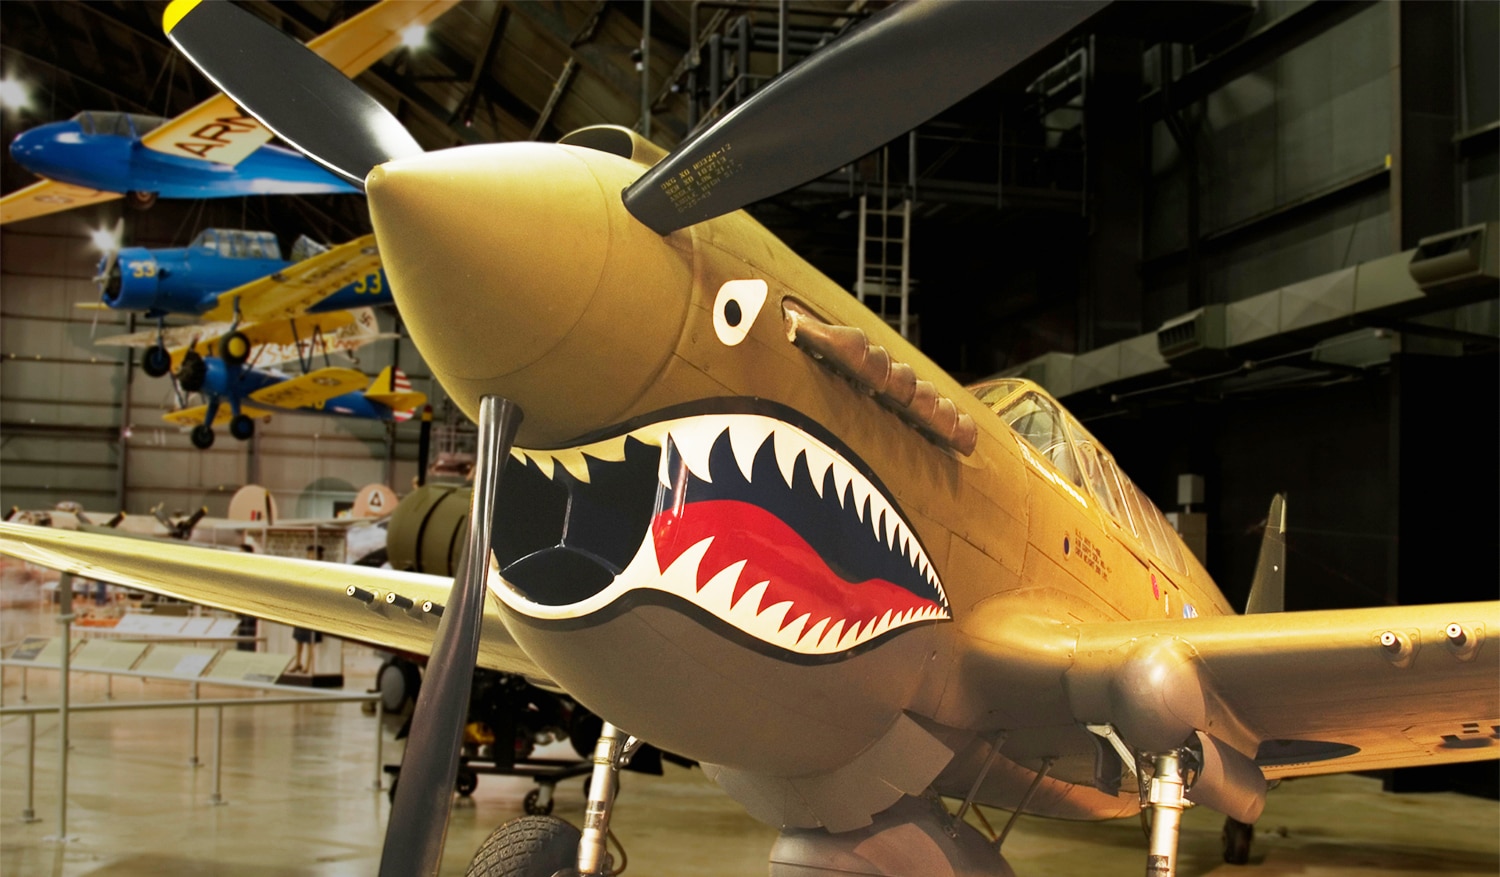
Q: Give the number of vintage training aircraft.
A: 3